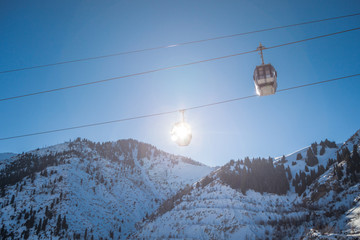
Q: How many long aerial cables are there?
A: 3